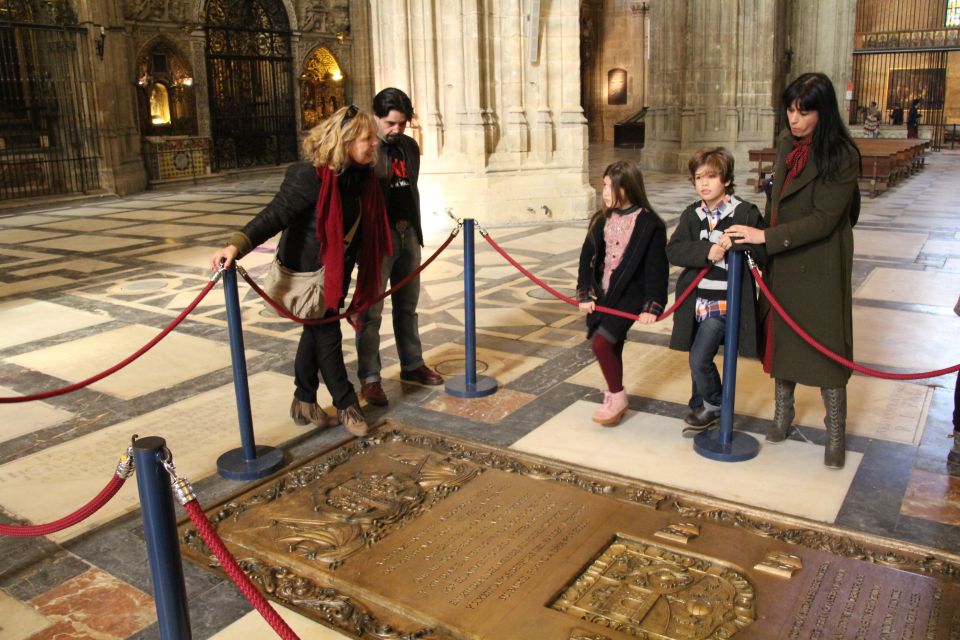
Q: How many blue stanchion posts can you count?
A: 4